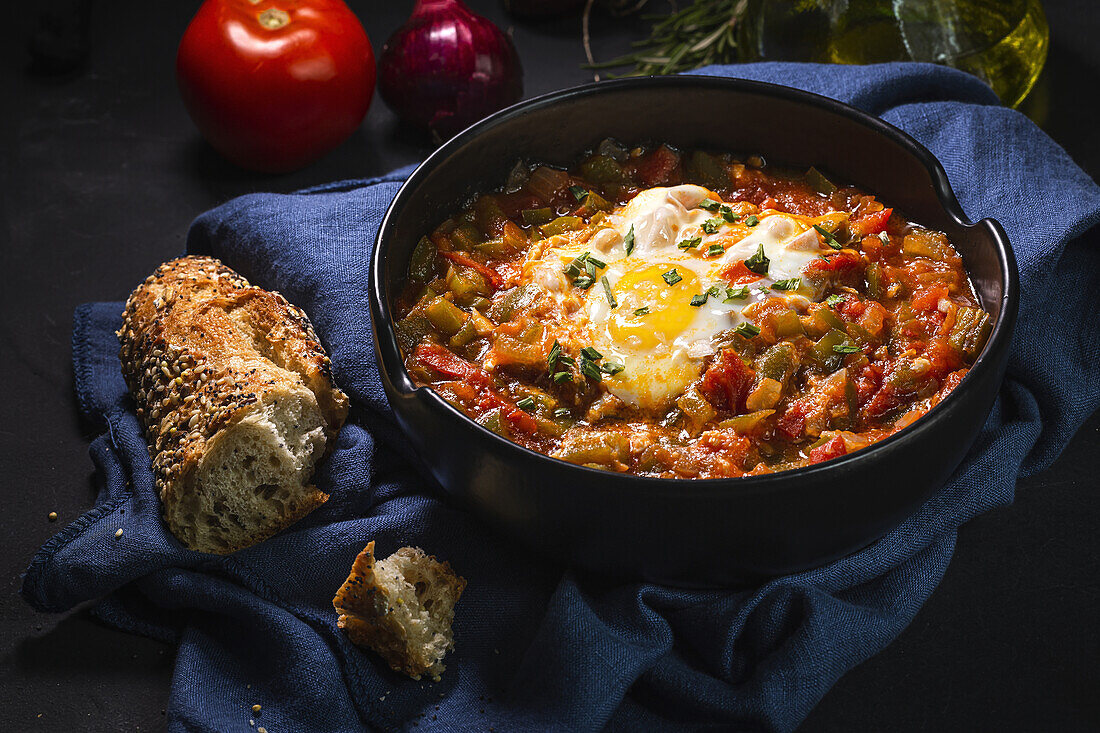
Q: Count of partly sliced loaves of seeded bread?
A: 1